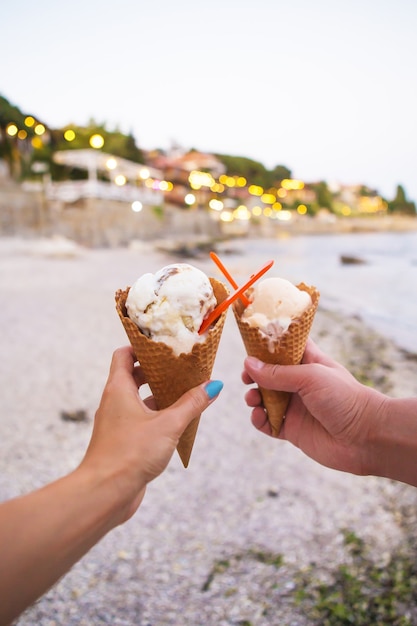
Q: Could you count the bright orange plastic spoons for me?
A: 2